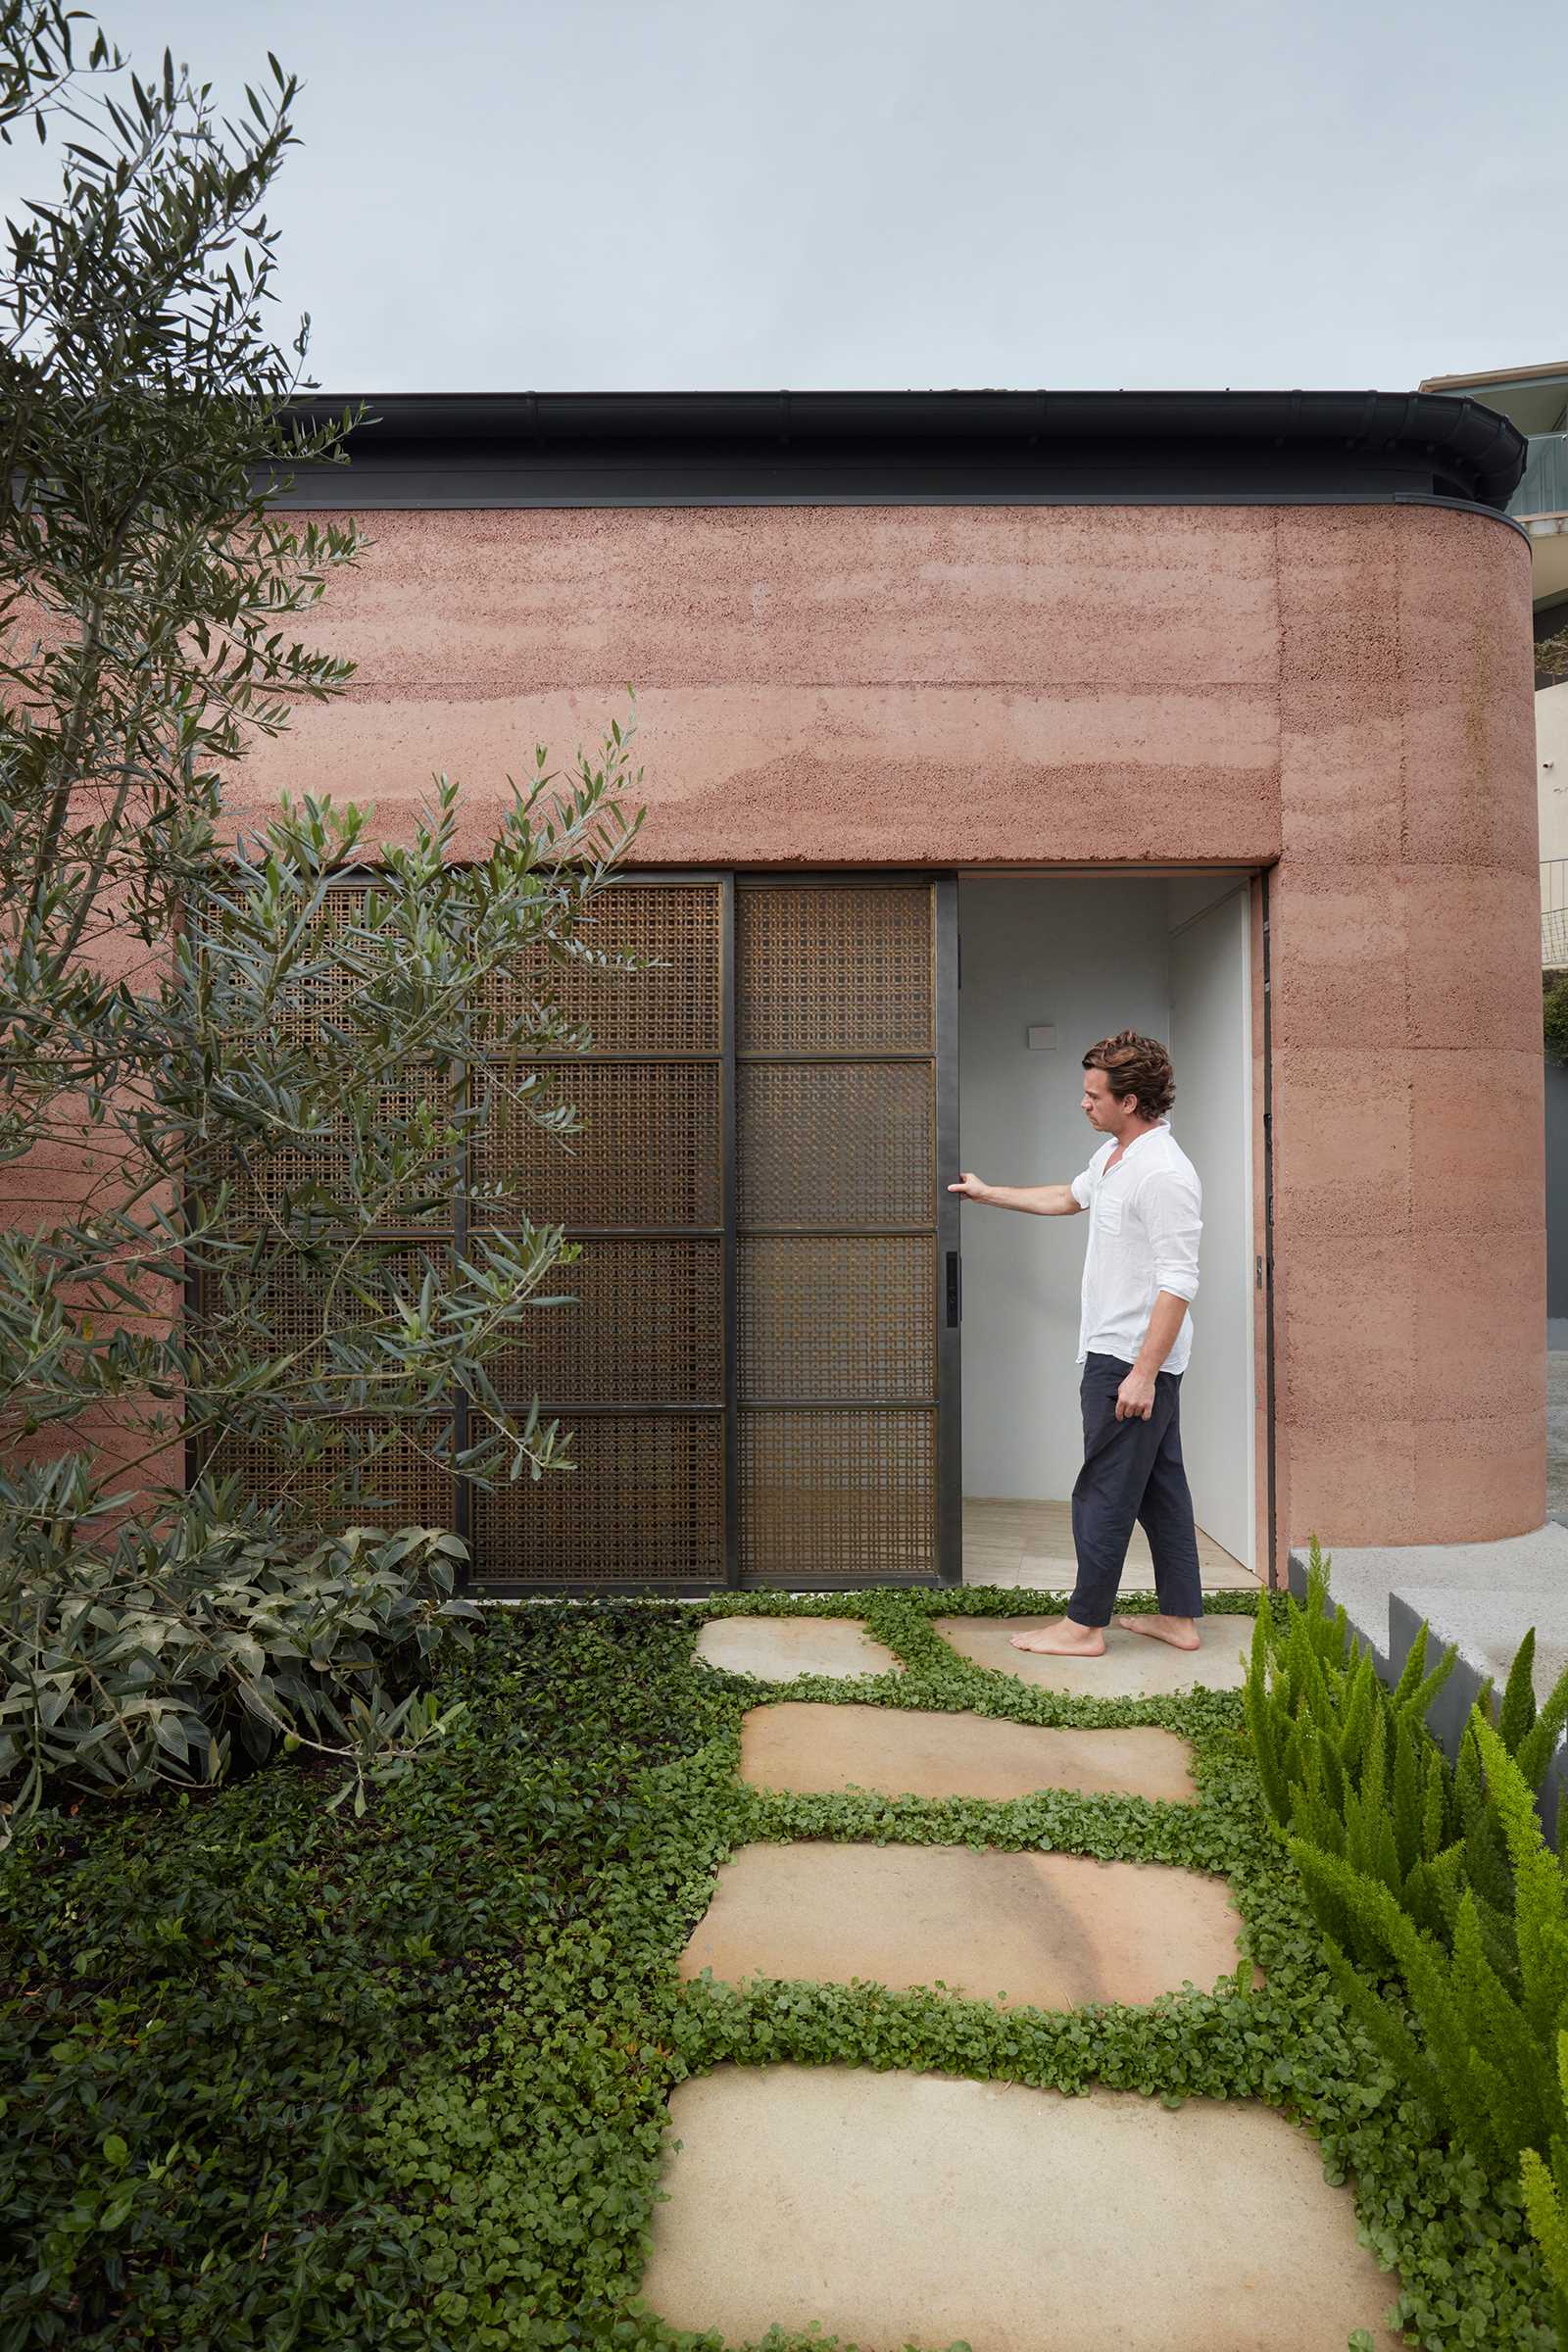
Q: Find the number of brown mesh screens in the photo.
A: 12